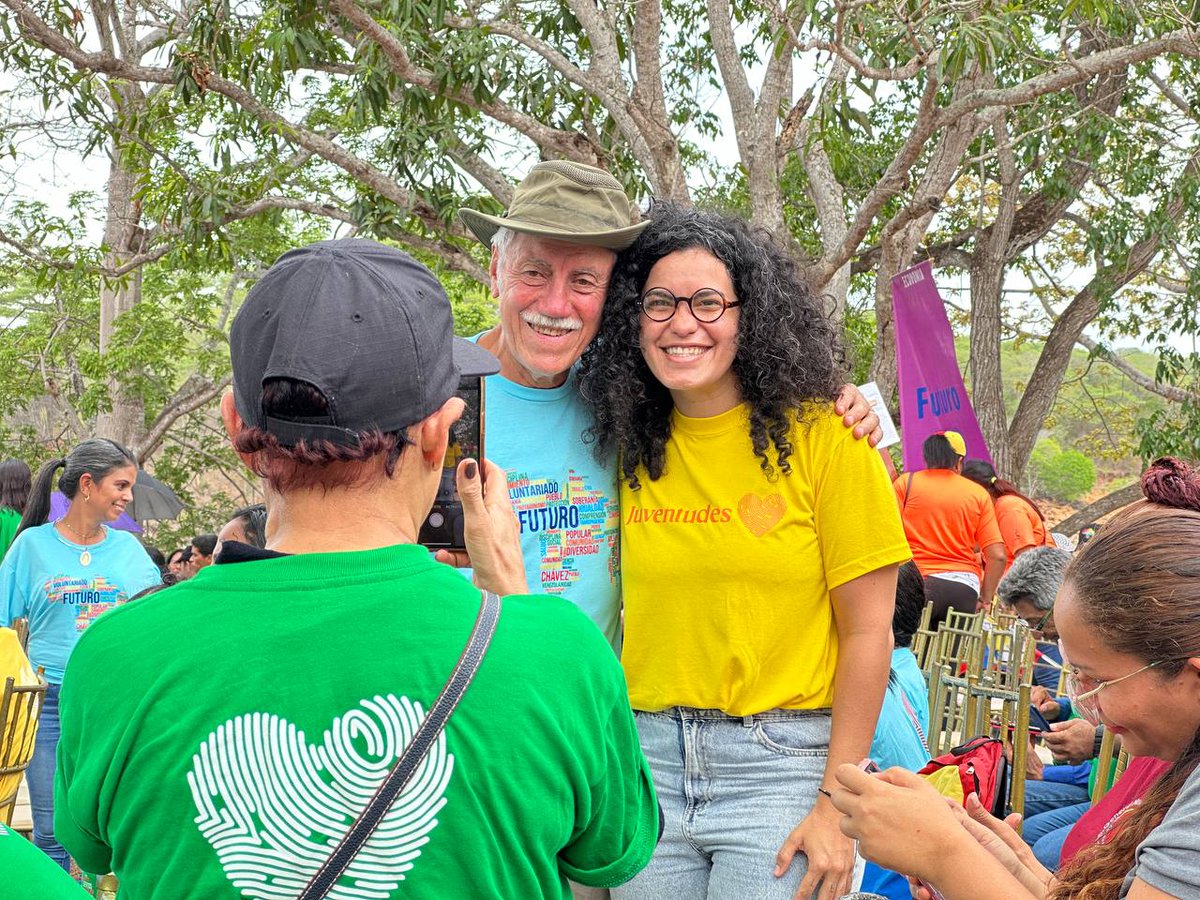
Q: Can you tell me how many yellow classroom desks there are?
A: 0